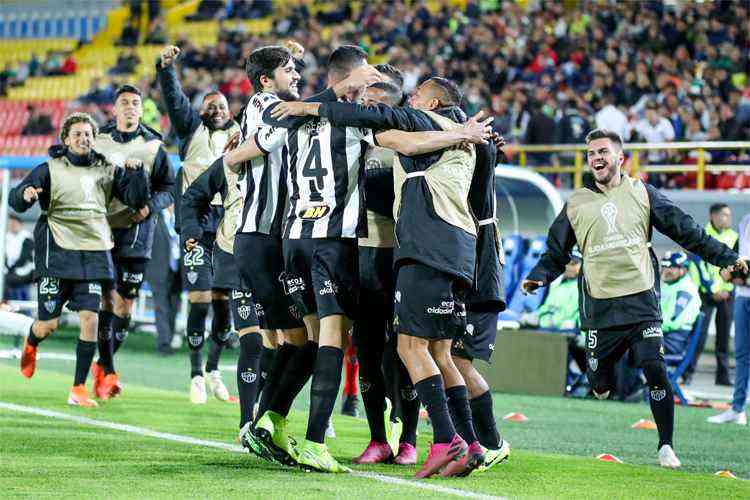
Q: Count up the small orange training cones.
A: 4